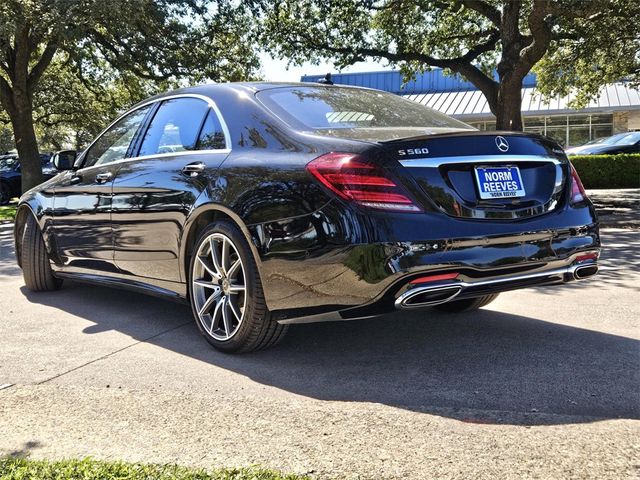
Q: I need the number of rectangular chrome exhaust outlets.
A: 2